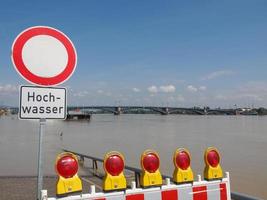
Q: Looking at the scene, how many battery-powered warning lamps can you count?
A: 5